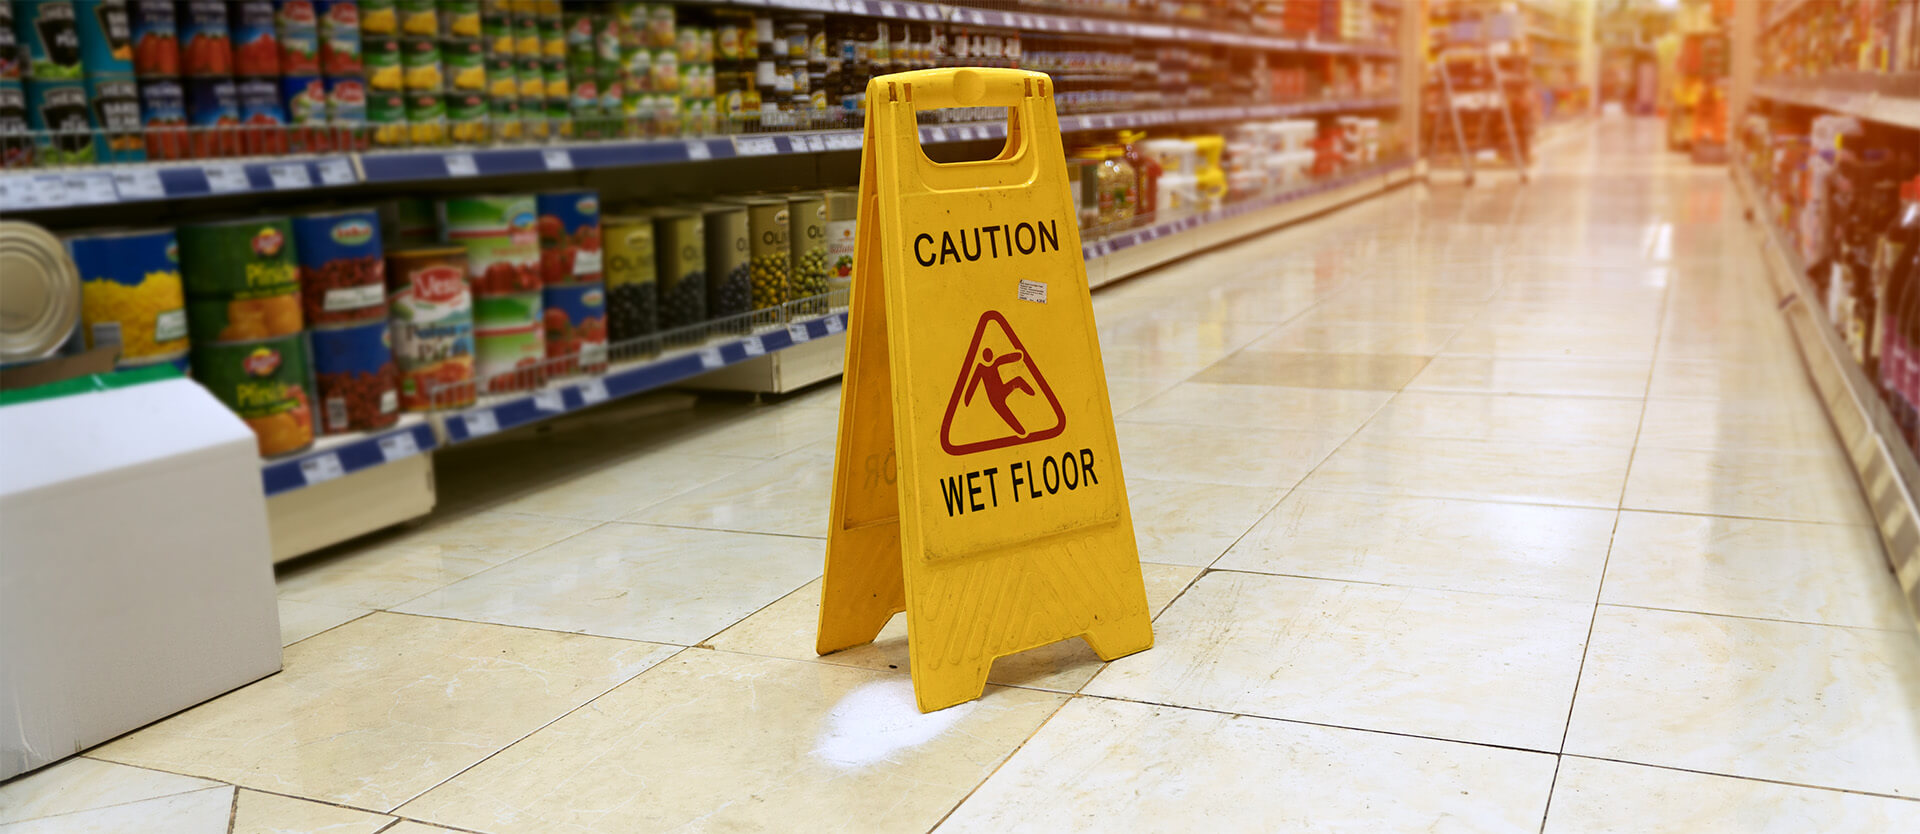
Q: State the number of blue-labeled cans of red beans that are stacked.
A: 2